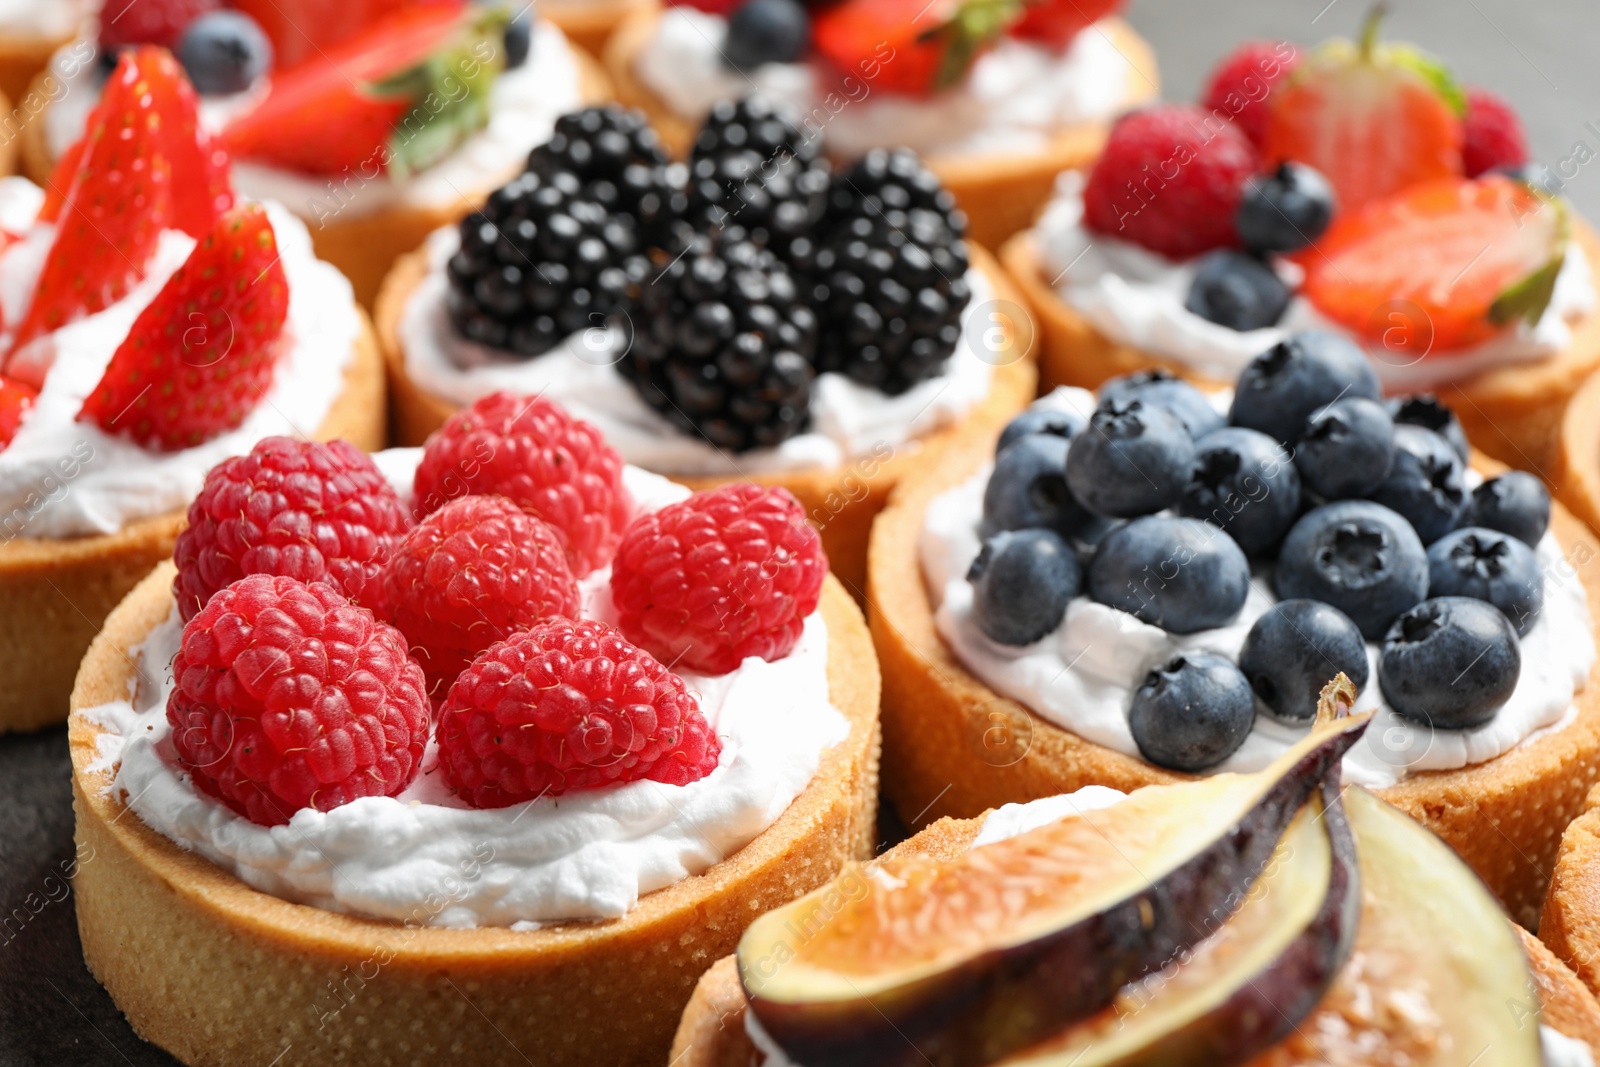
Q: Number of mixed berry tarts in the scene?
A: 3